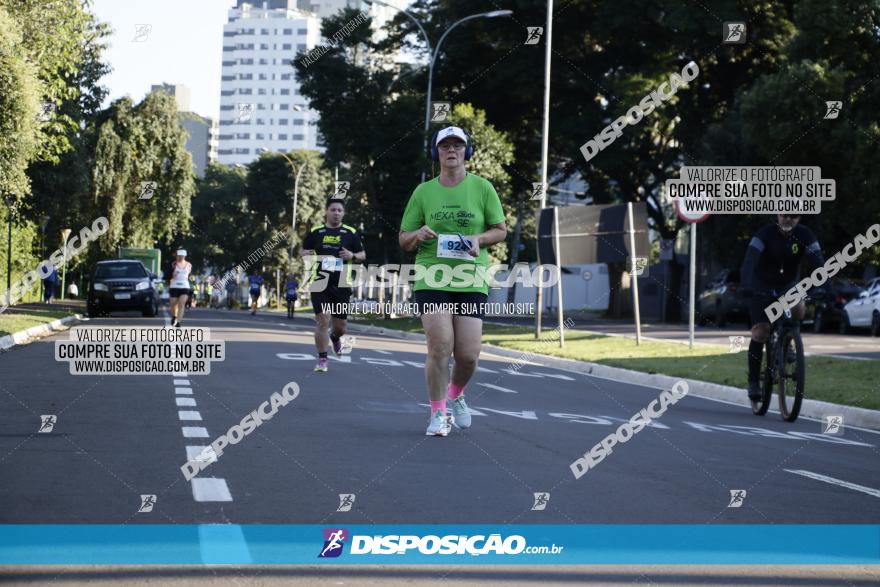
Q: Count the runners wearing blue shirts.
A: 2